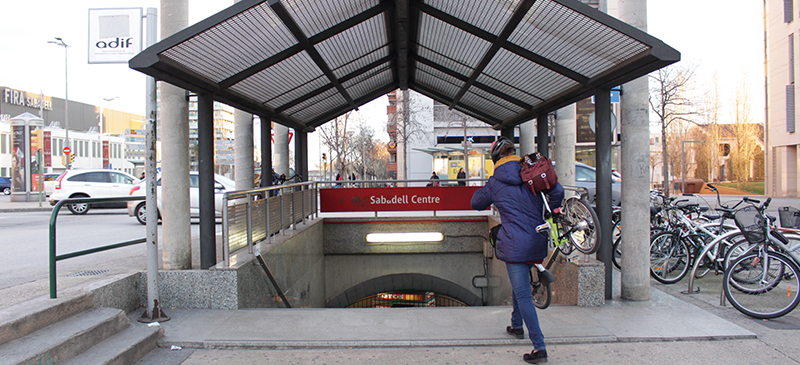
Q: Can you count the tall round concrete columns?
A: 6